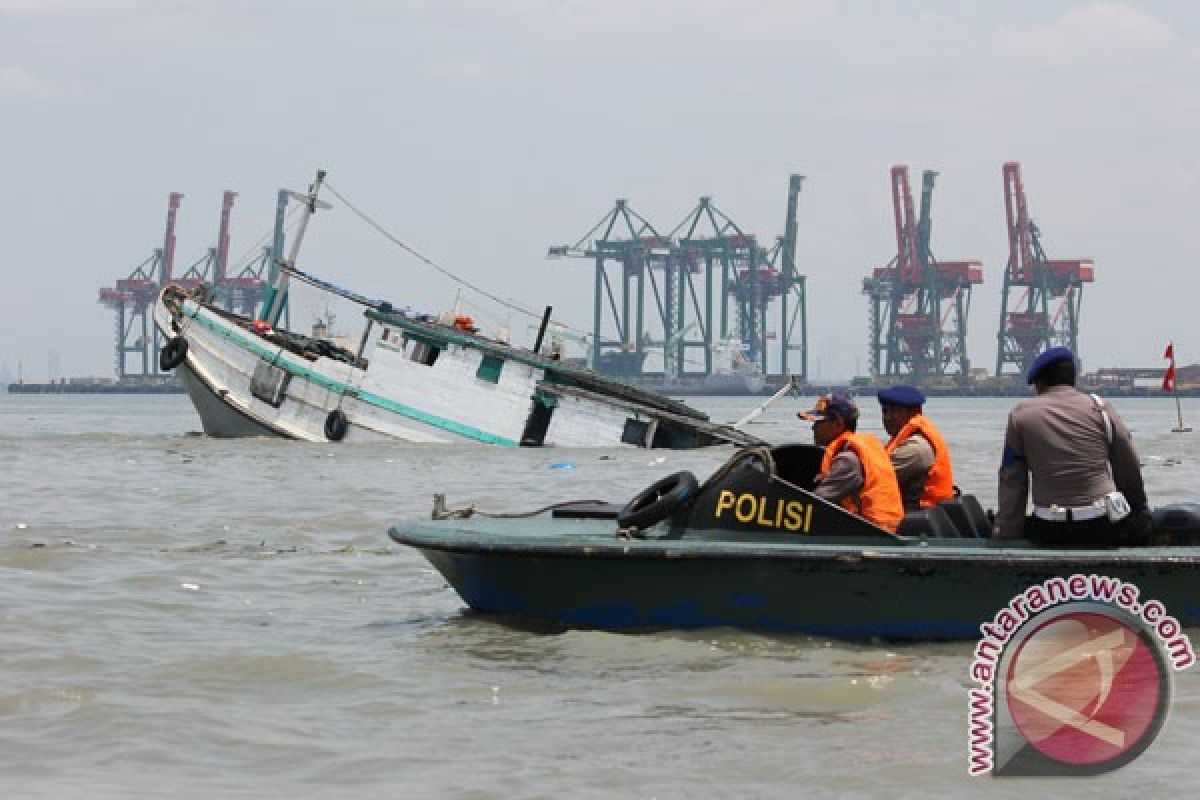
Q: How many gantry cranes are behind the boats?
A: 9